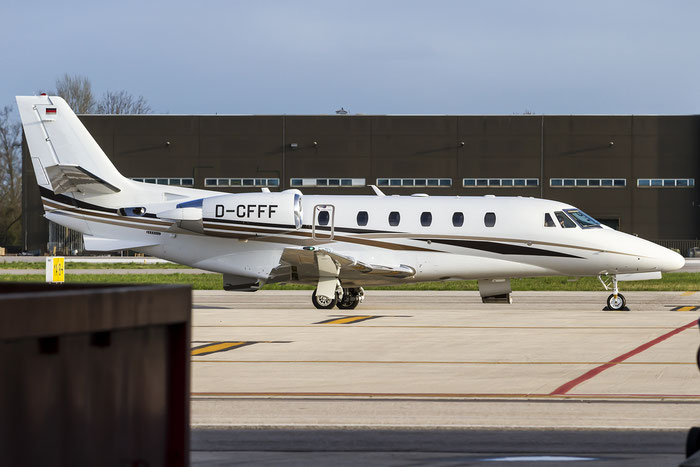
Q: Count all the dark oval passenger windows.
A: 6